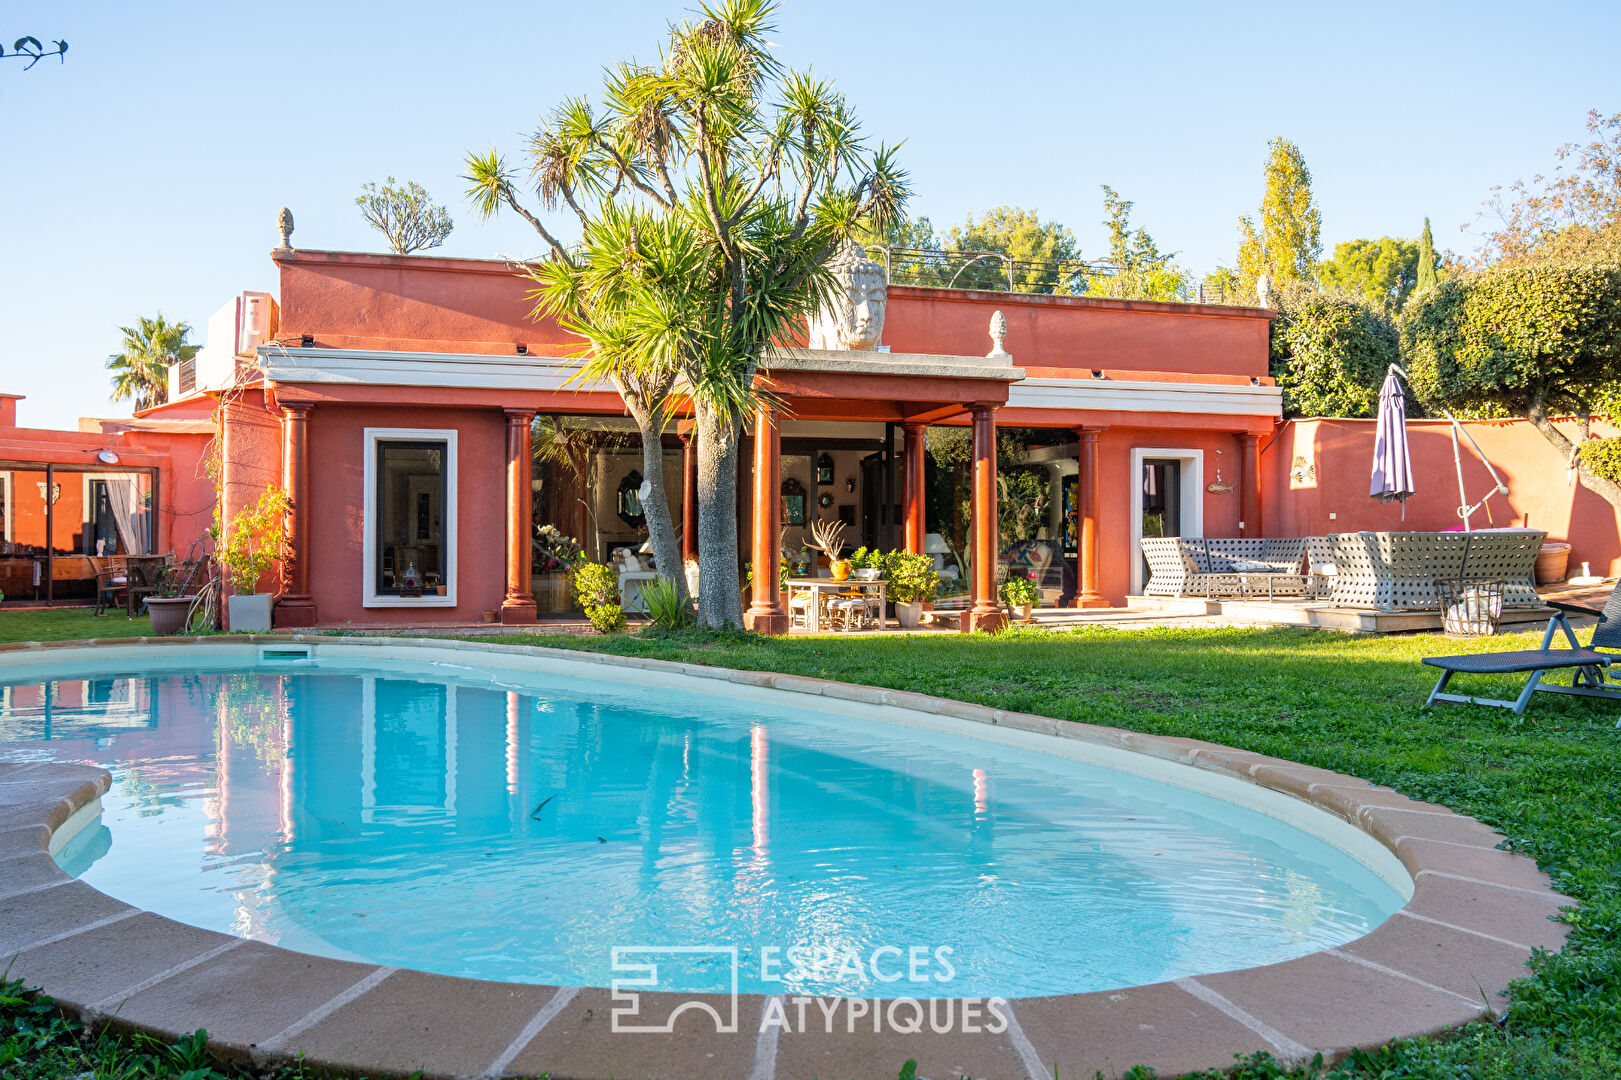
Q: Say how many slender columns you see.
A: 8